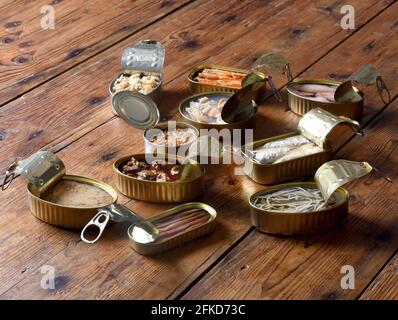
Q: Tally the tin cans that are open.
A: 10